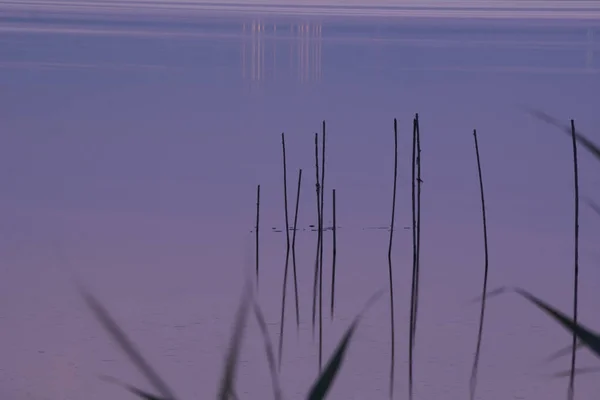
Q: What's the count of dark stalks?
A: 11